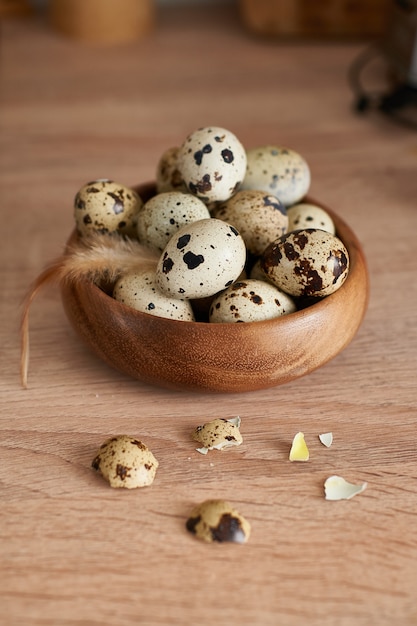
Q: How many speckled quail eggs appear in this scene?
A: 11